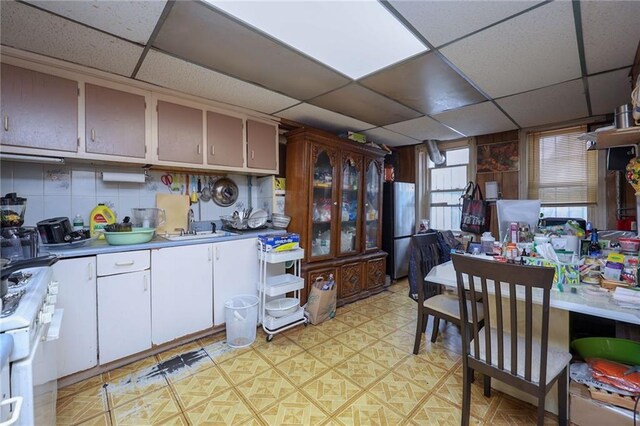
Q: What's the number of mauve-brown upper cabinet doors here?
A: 5